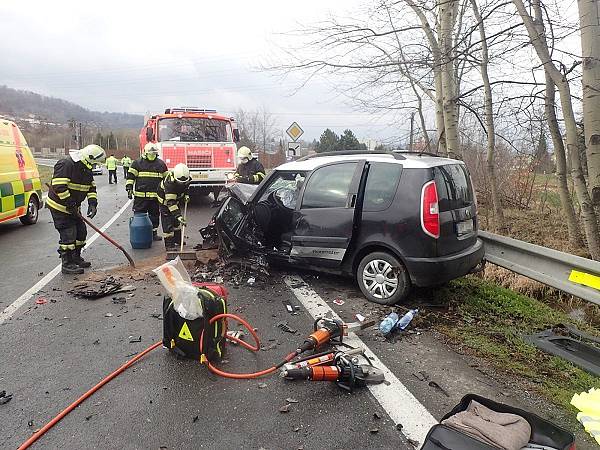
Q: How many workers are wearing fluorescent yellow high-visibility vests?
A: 2